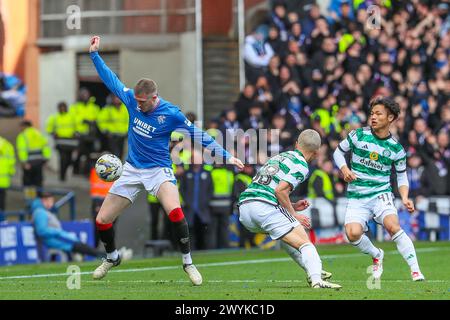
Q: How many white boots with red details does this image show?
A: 2